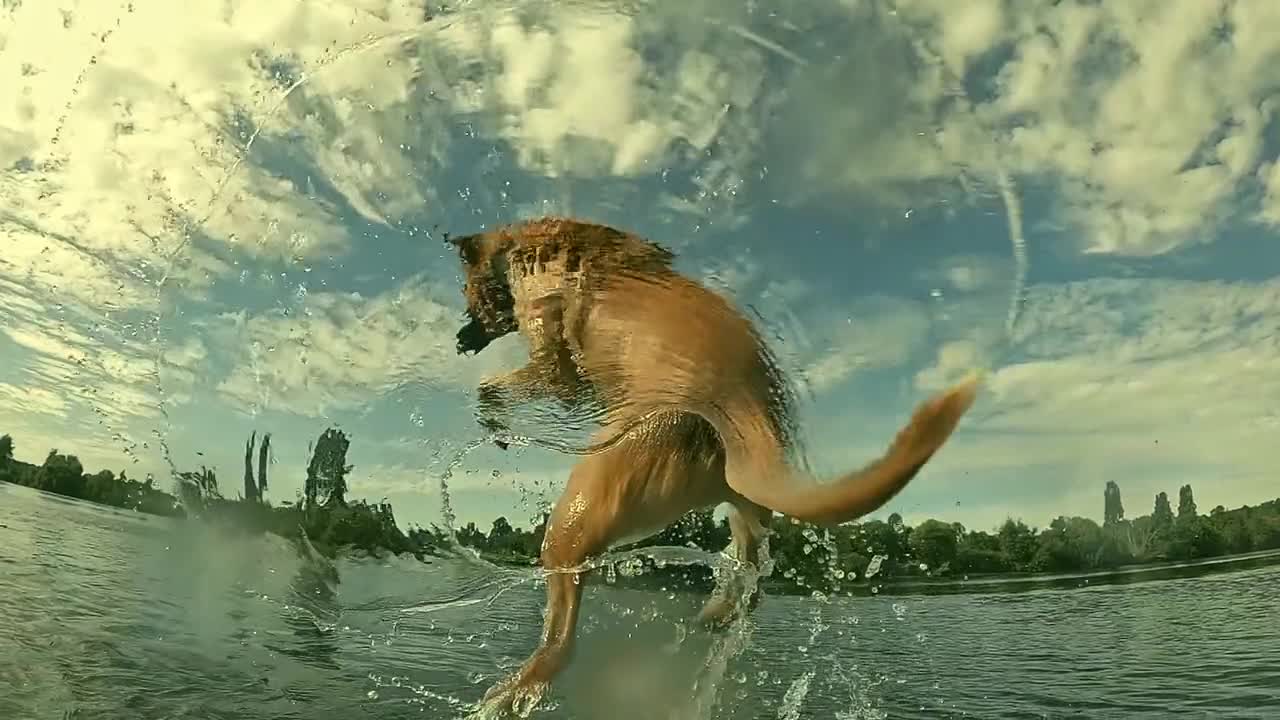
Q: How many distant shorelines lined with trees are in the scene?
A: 1